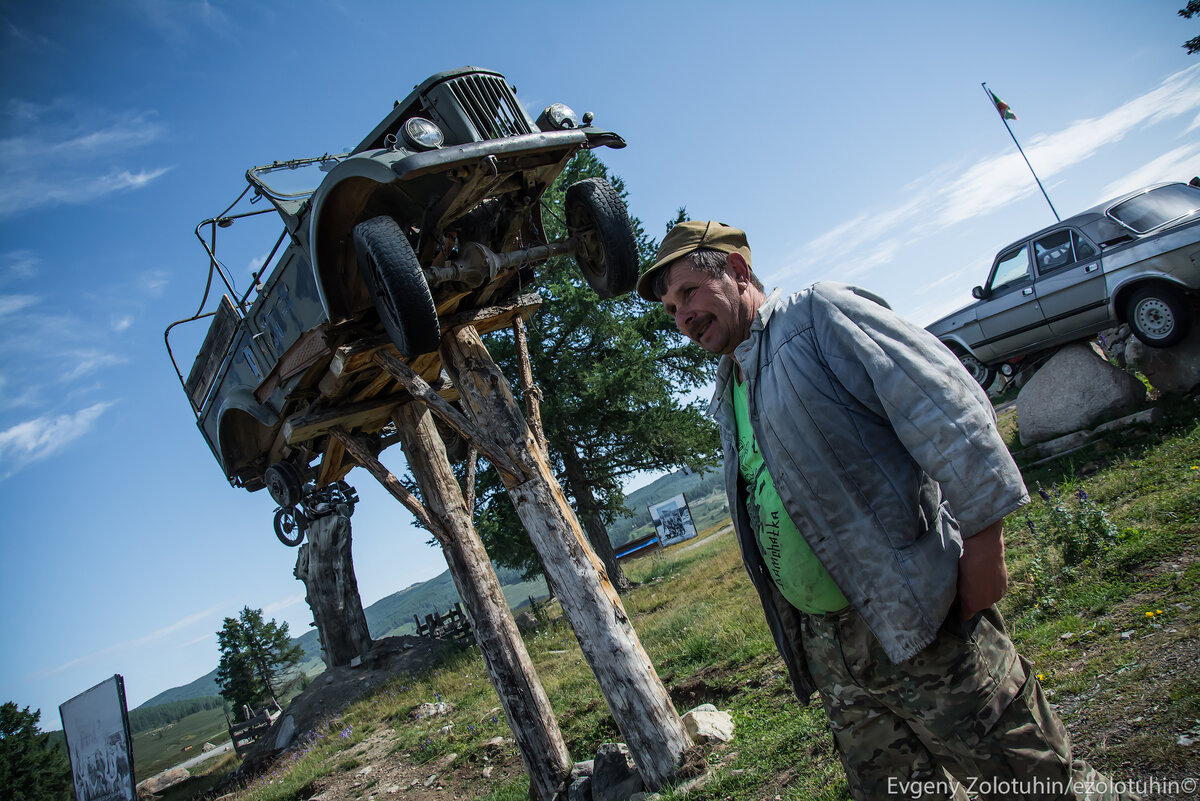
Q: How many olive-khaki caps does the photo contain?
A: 1